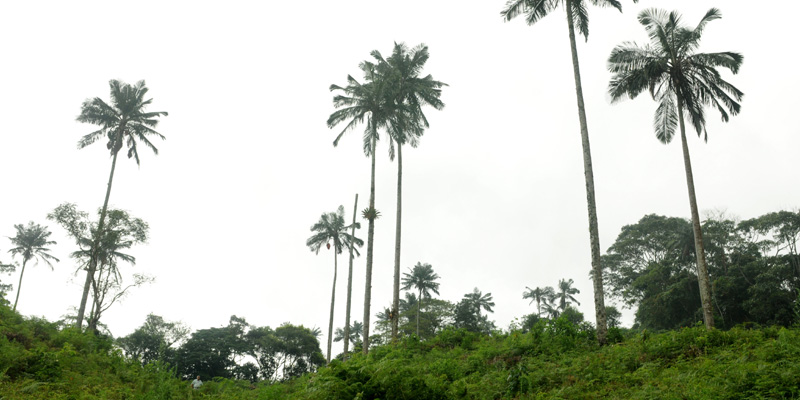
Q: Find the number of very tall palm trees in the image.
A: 5